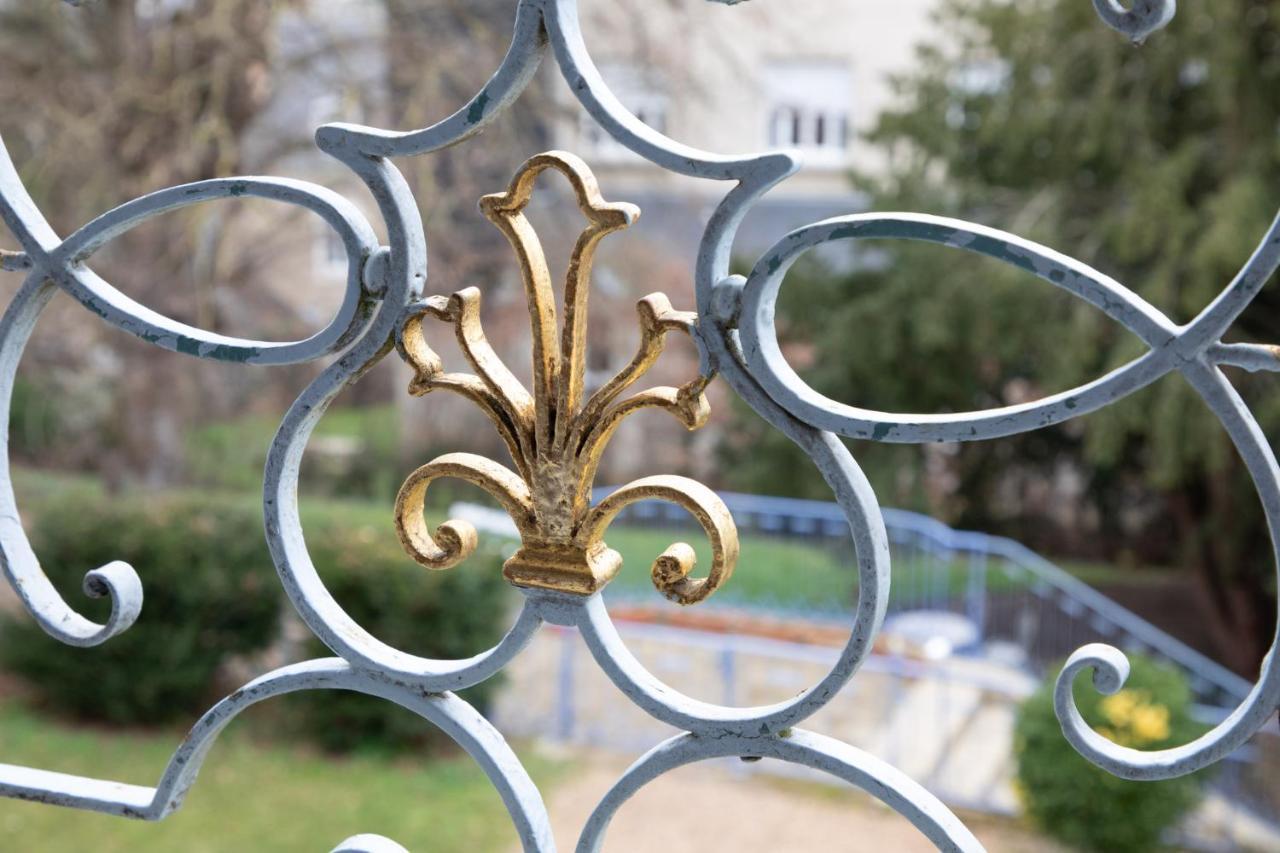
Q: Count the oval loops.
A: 2